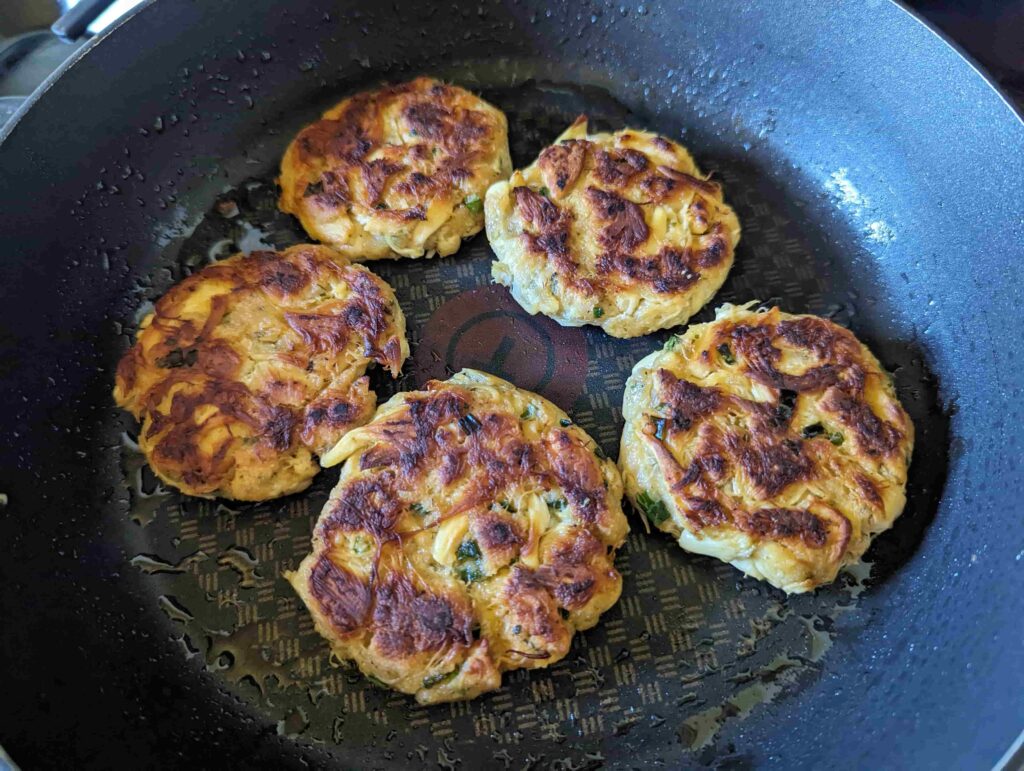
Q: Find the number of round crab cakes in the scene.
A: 5